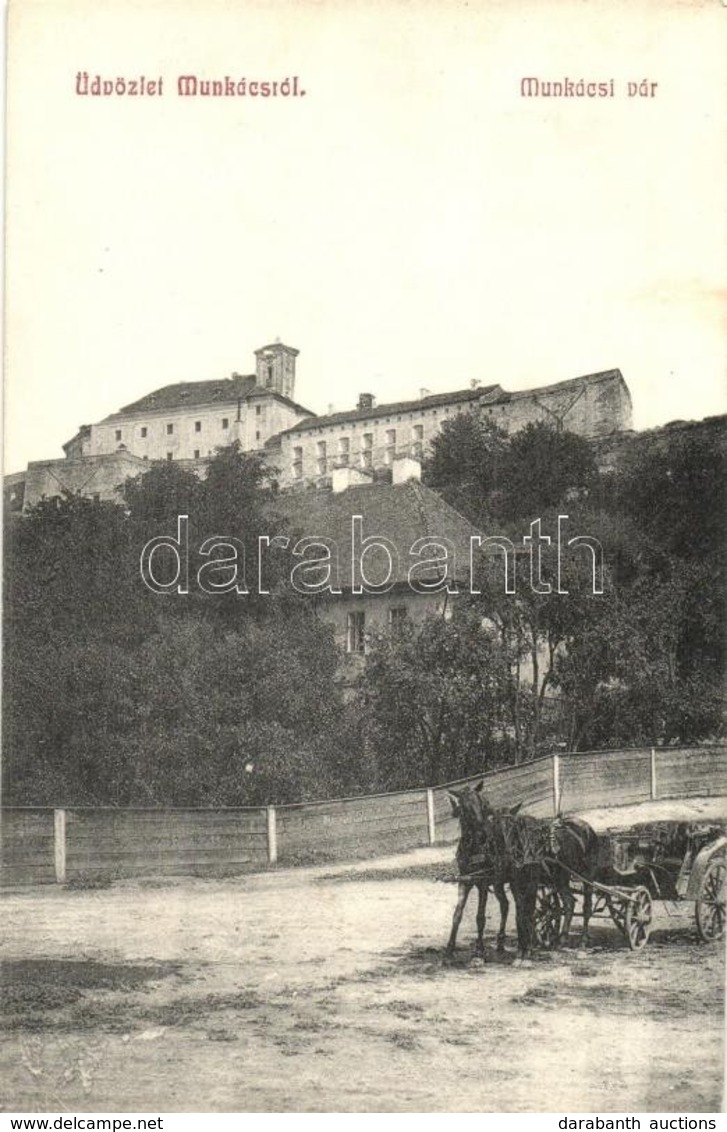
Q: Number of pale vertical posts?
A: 5